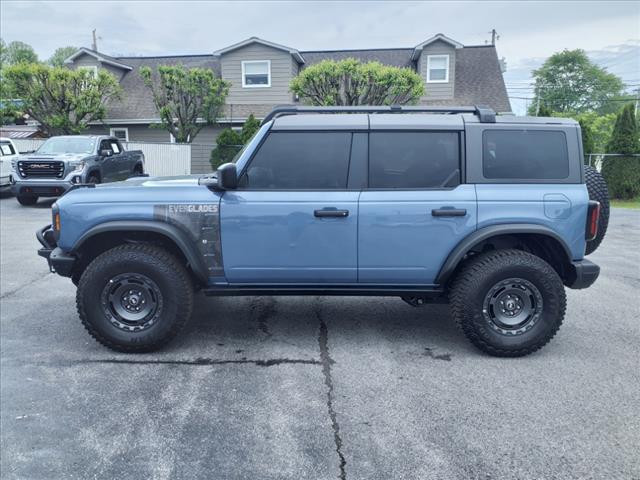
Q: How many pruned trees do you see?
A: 3